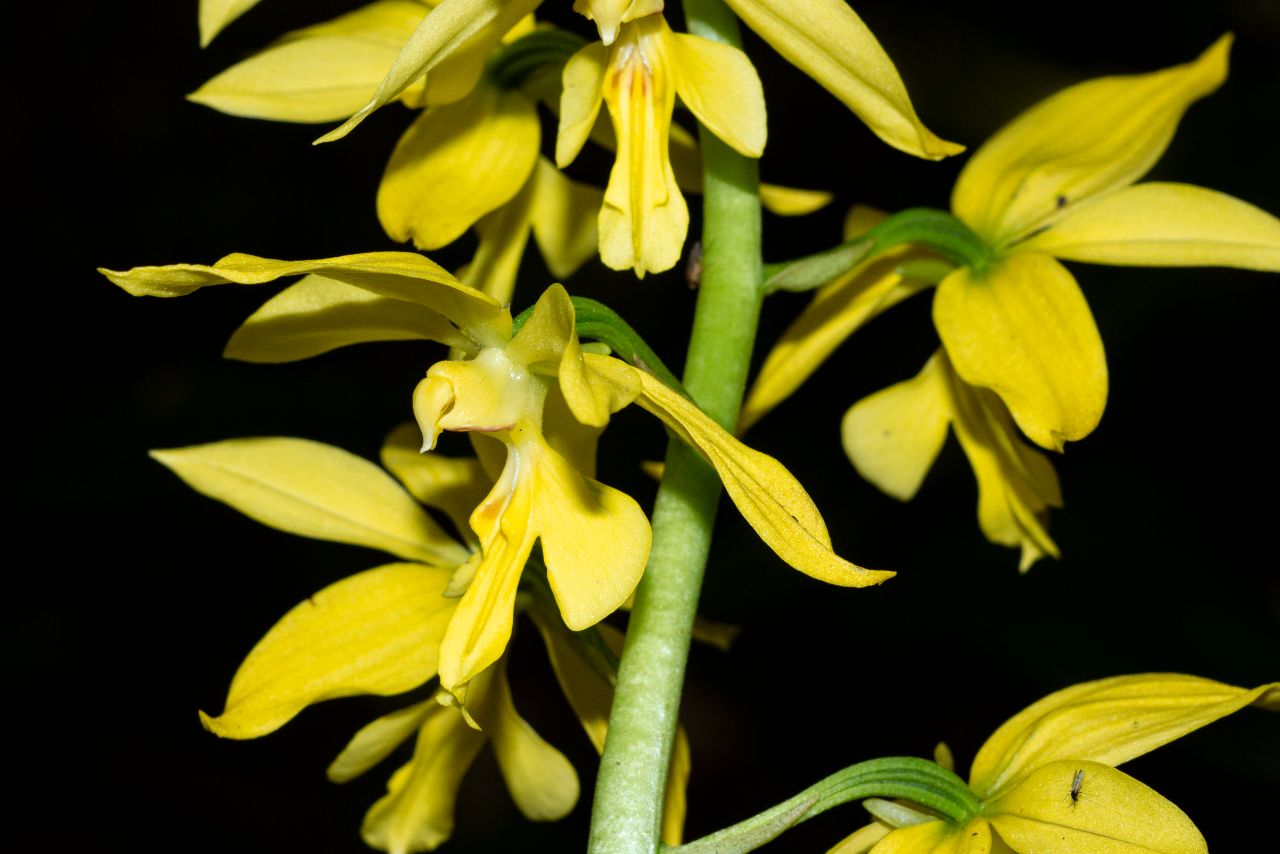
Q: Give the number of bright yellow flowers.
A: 6